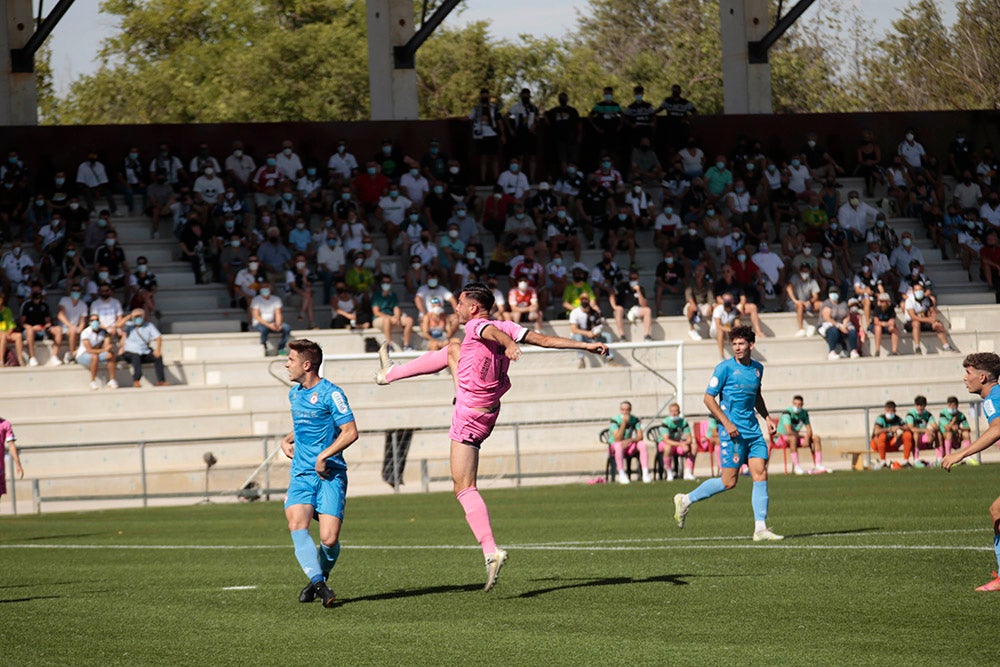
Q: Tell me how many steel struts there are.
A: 3